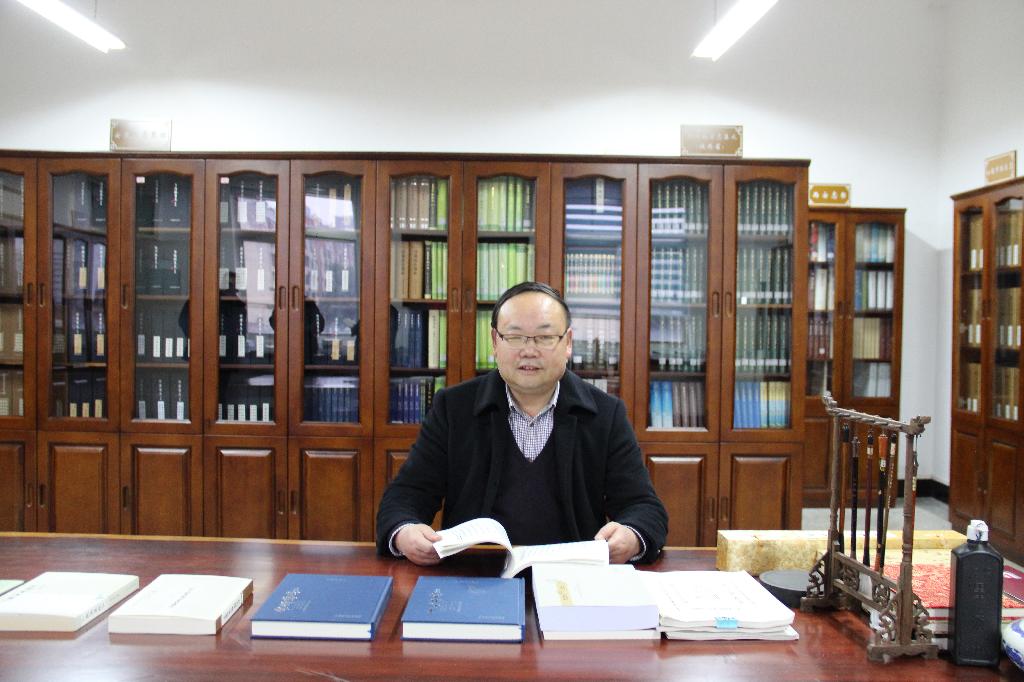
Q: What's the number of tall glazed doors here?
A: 14